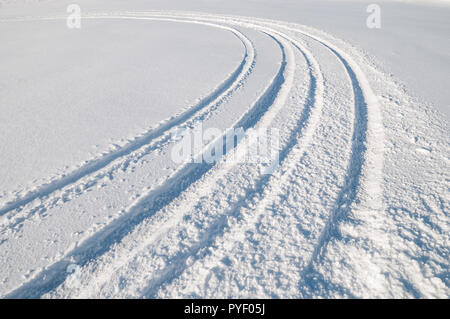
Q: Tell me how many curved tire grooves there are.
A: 4